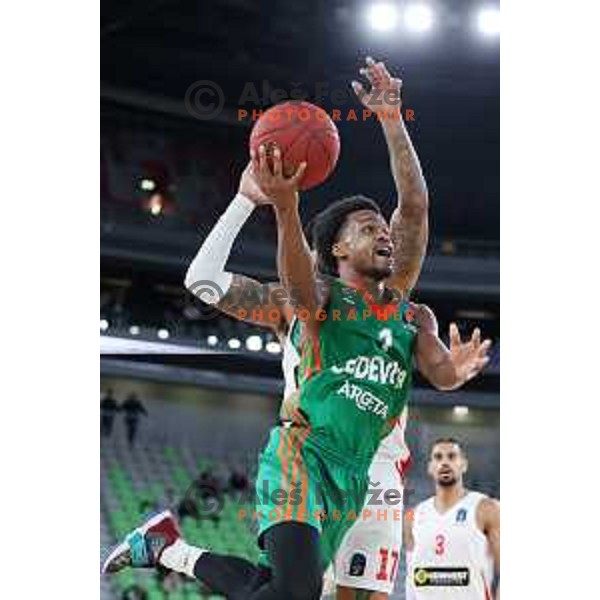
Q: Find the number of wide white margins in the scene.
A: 2